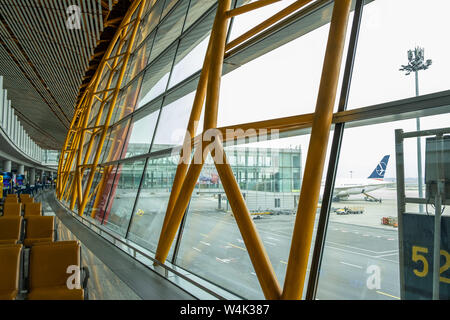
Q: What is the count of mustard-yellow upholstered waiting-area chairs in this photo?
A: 10